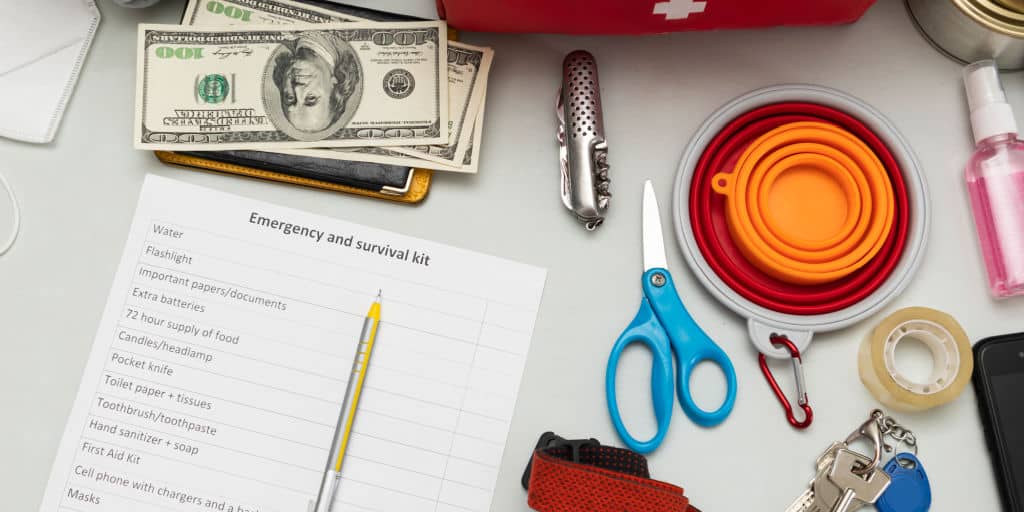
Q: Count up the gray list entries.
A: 13